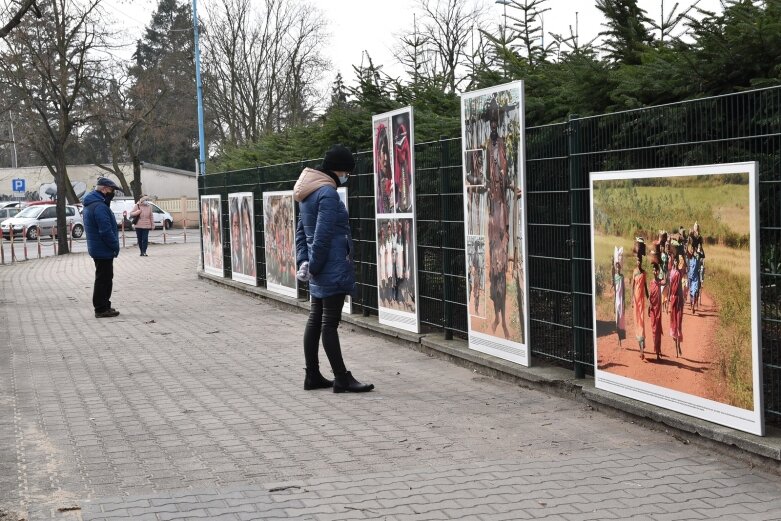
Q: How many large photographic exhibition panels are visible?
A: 7